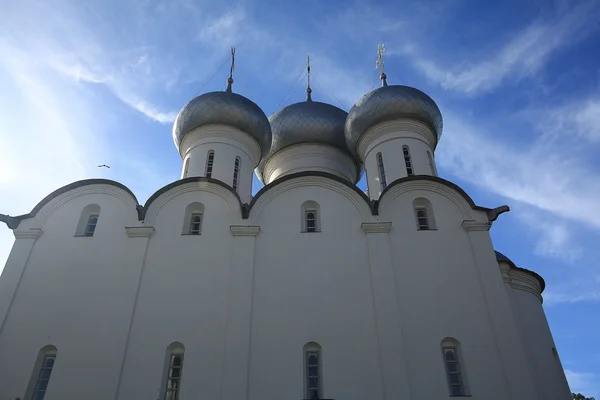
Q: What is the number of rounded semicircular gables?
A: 4